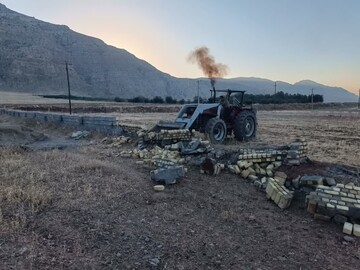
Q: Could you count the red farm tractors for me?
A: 1